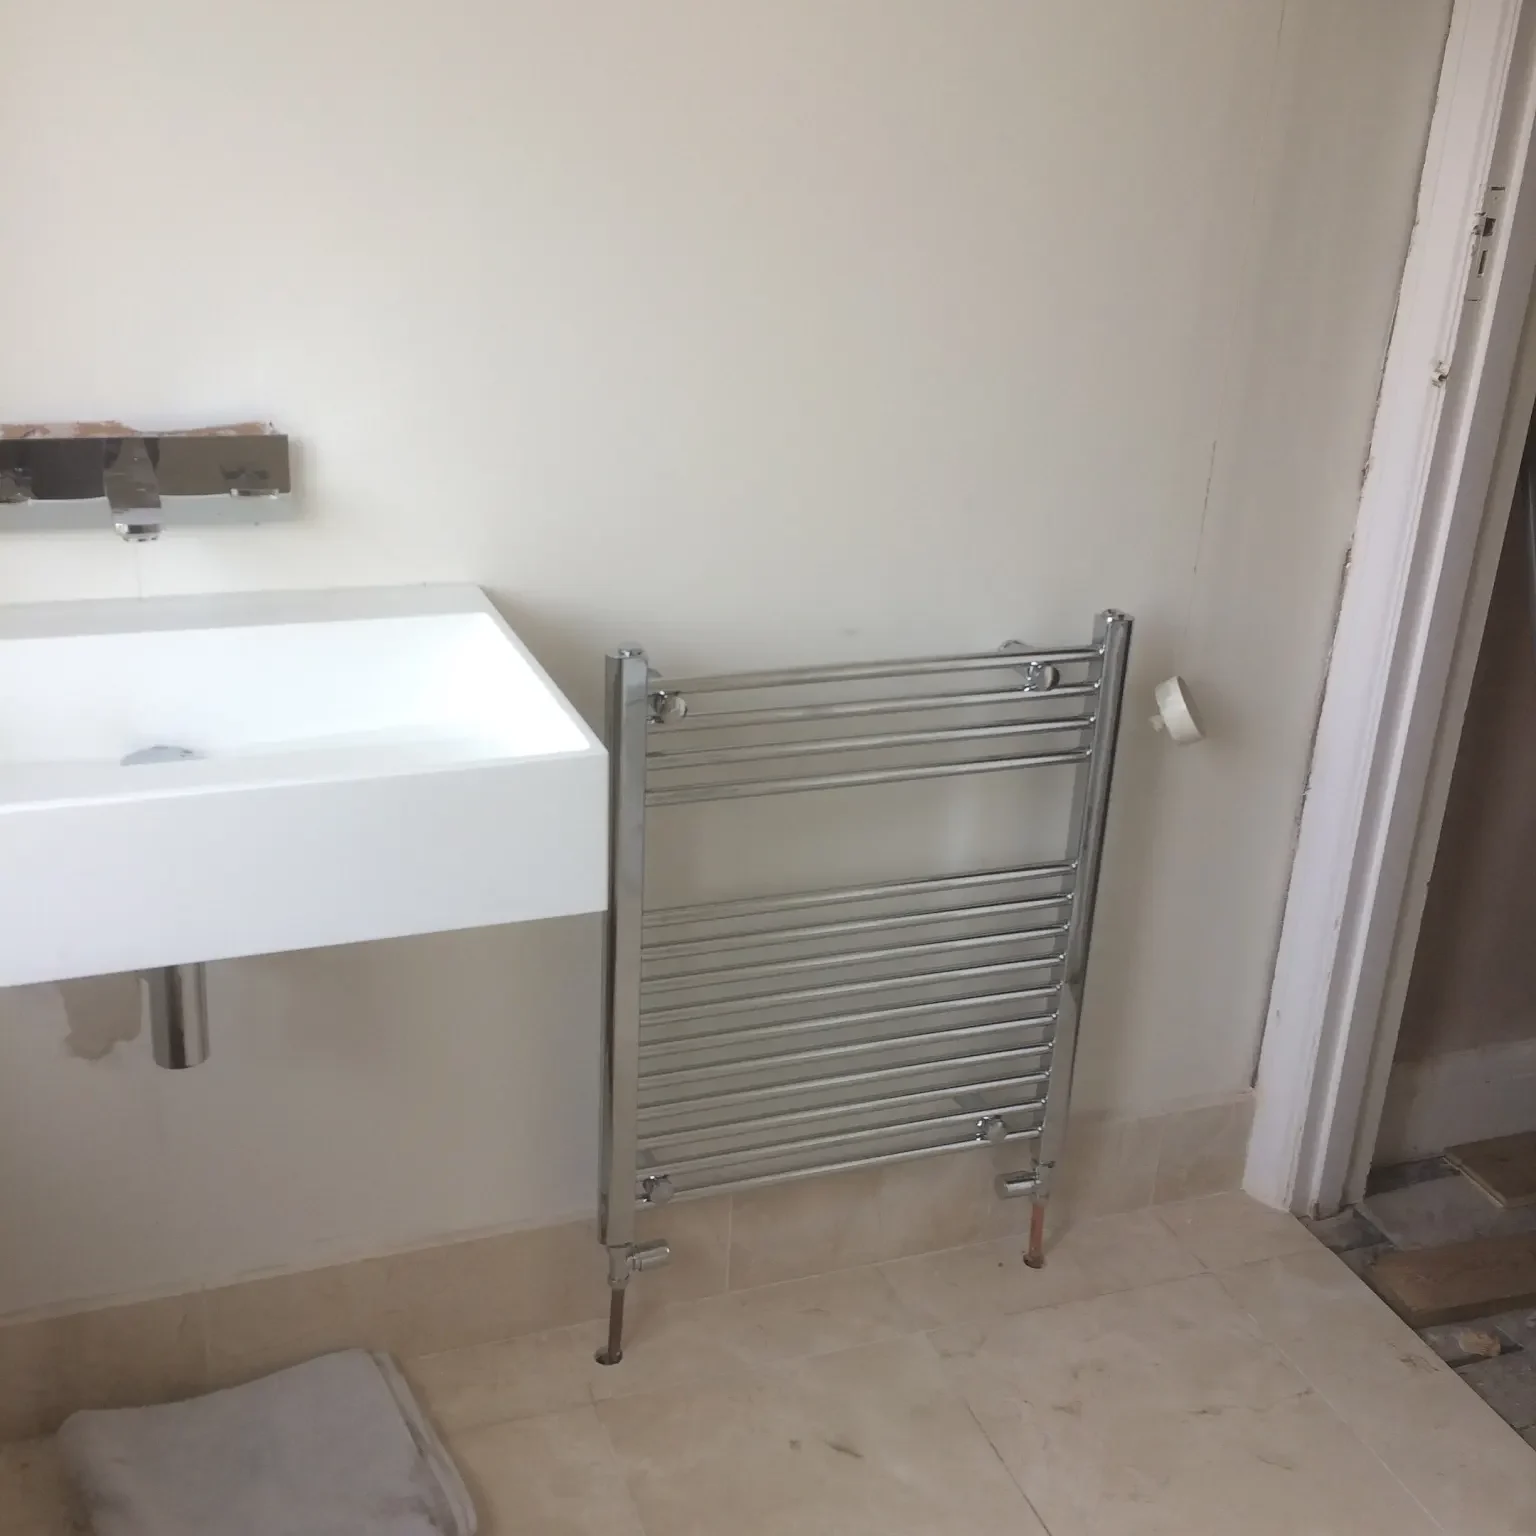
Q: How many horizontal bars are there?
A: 14